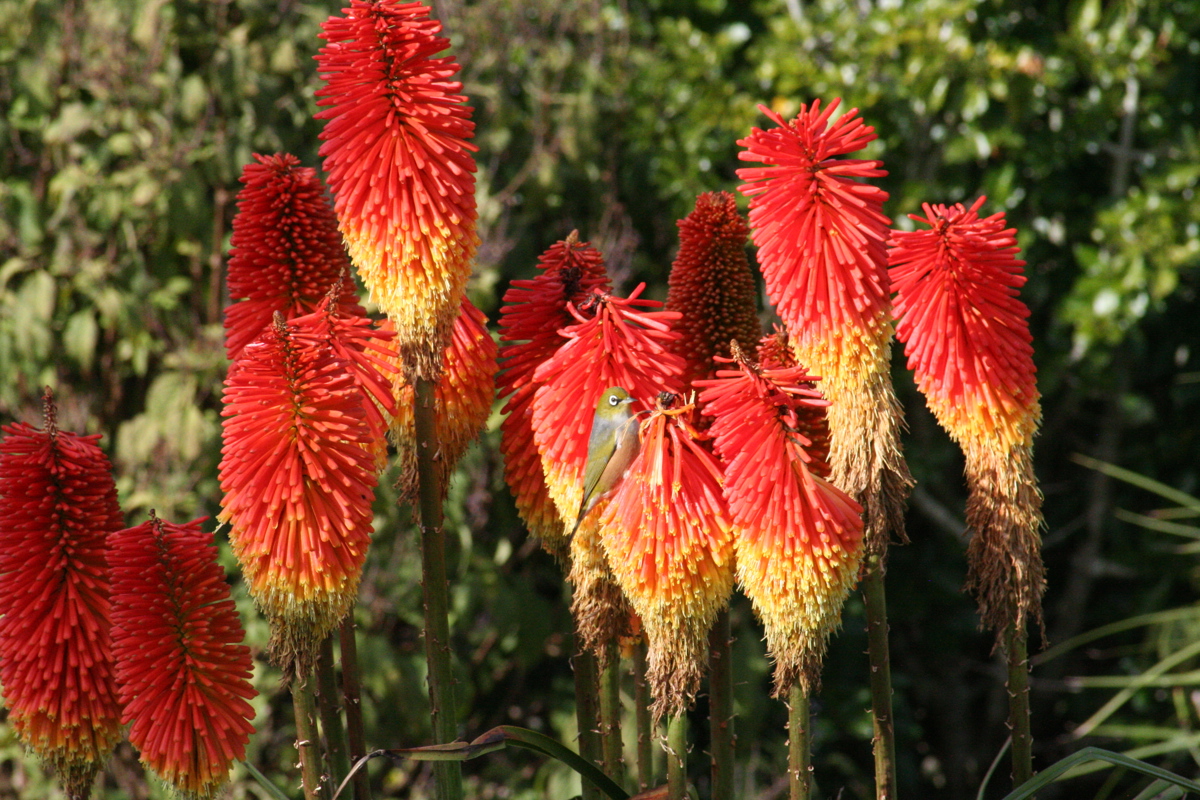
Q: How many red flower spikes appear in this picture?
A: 15